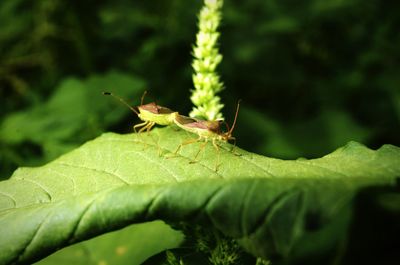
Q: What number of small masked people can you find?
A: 0